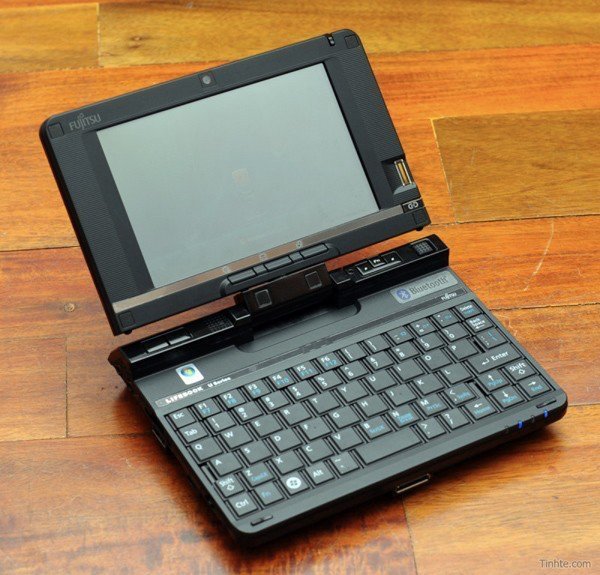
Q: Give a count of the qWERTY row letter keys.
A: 10